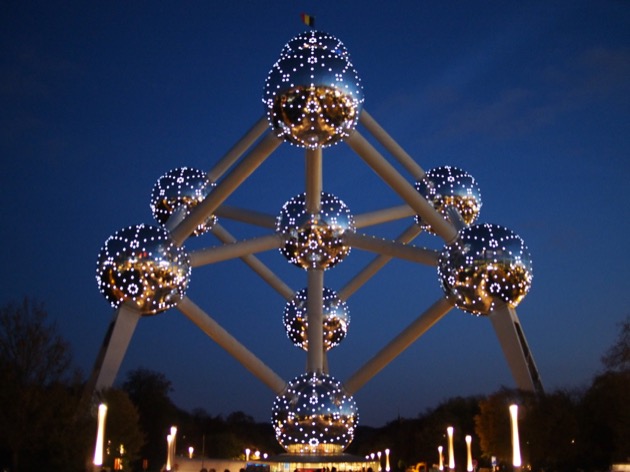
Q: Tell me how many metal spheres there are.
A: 9